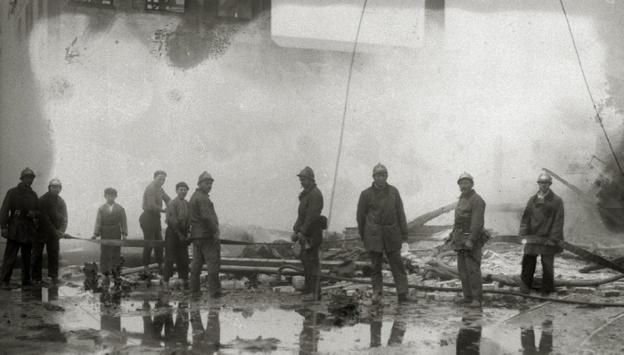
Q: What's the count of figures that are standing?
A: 10